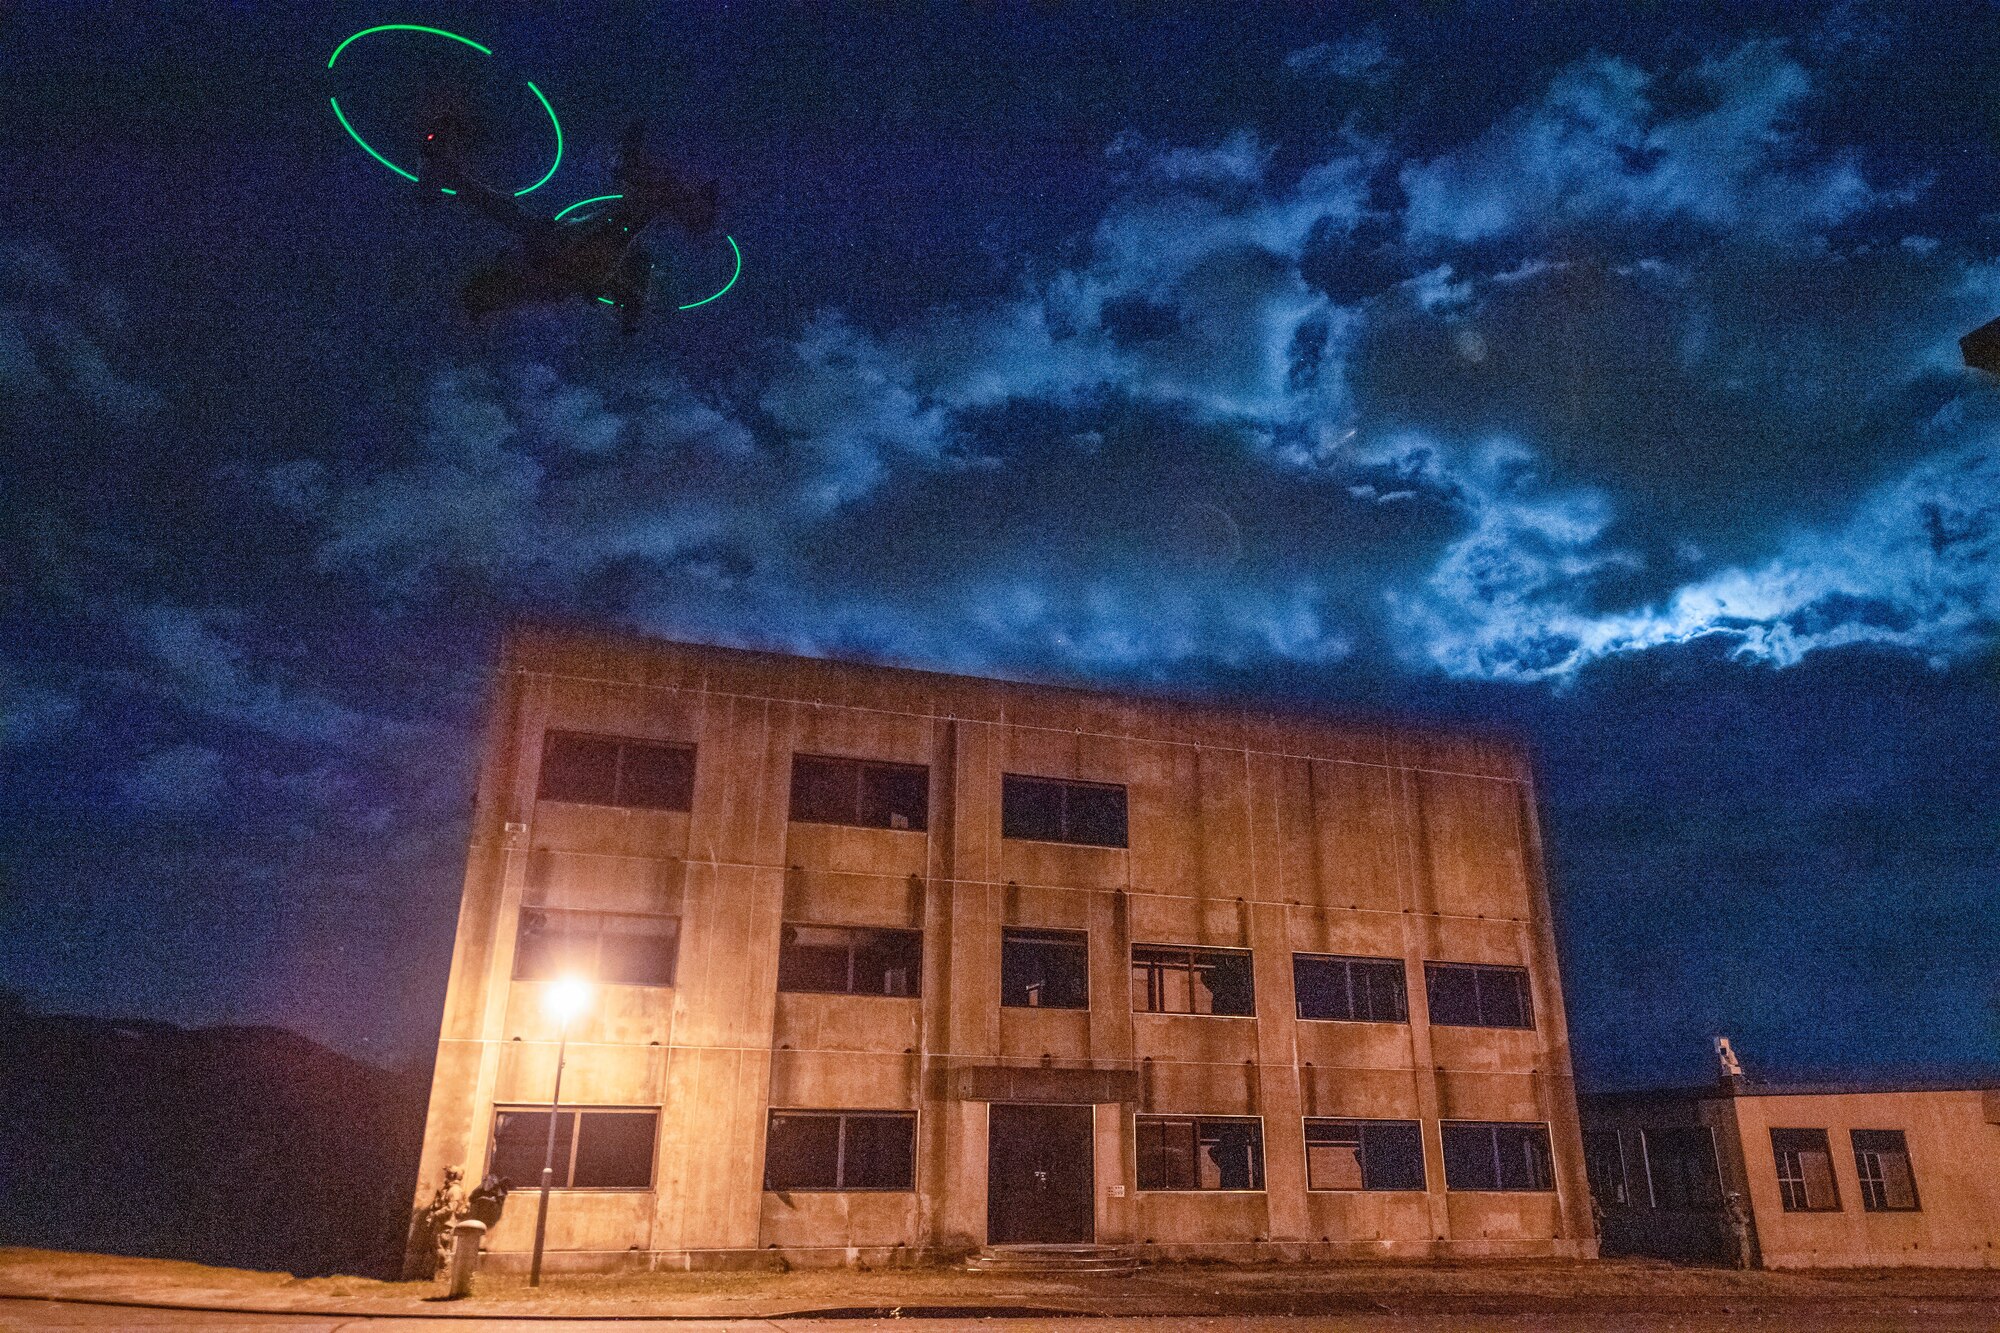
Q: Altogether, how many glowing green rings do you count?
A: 2